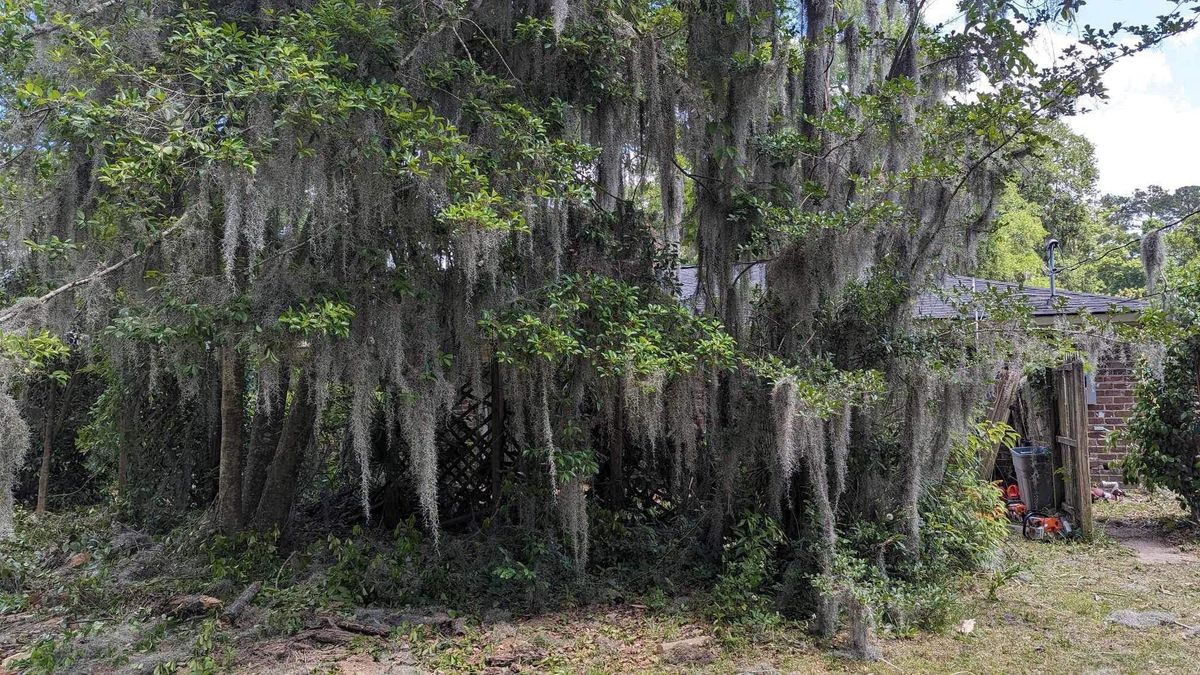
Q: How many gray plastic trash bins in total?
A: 1